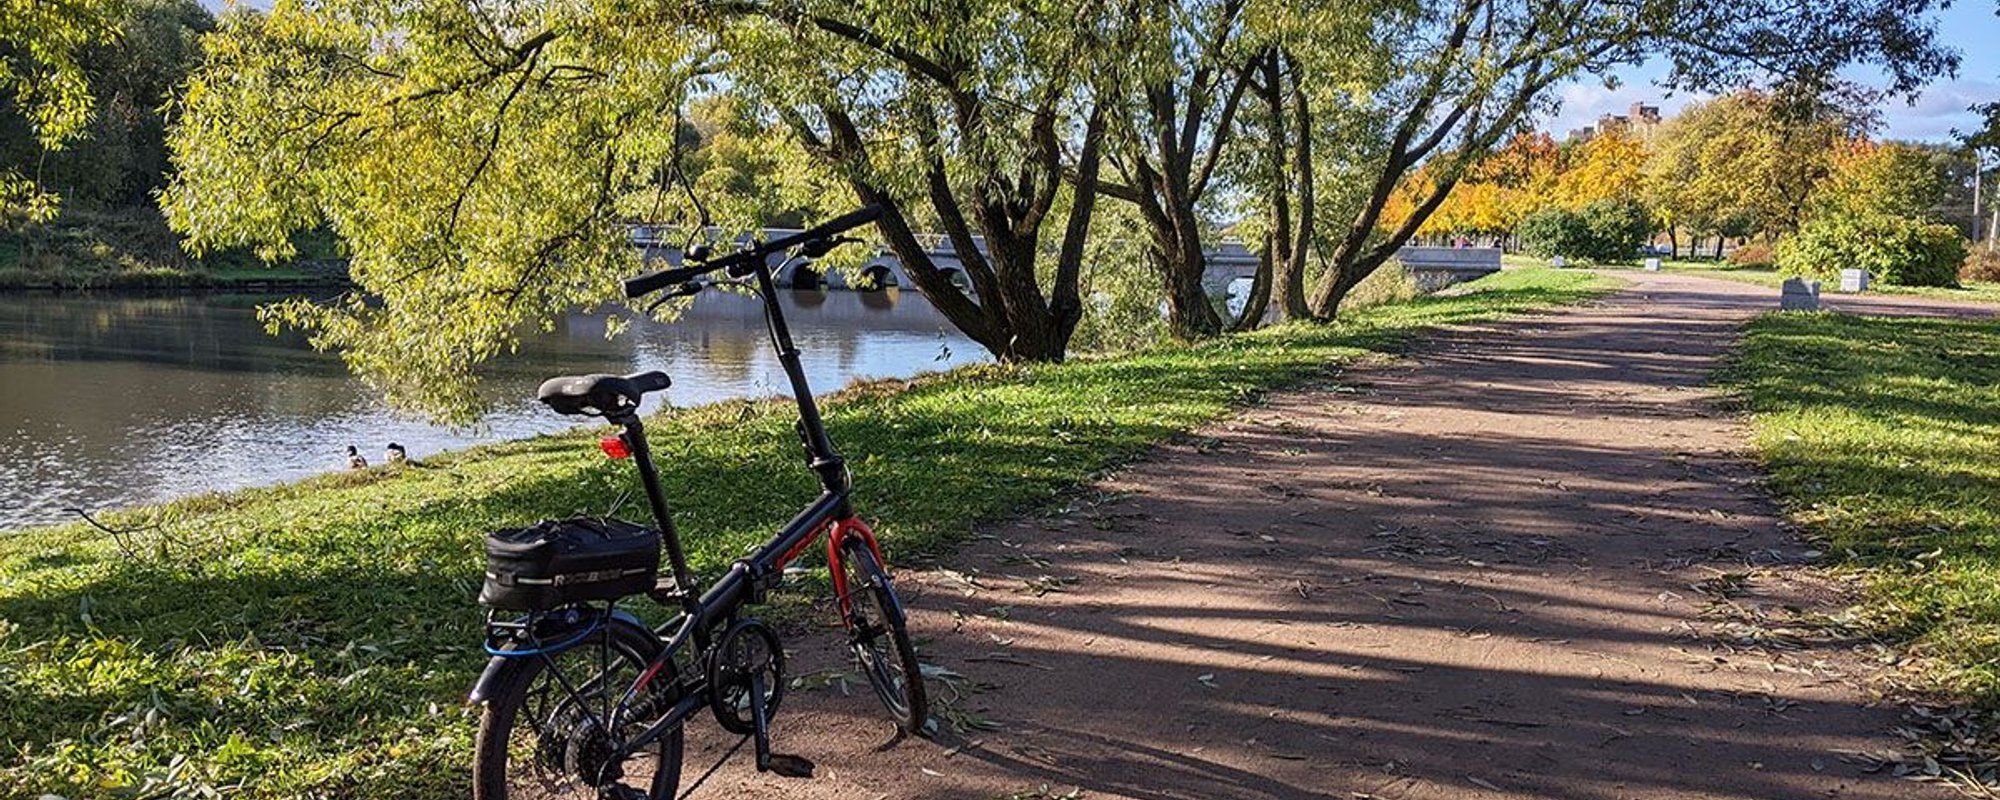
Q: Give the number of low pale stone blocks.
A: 4